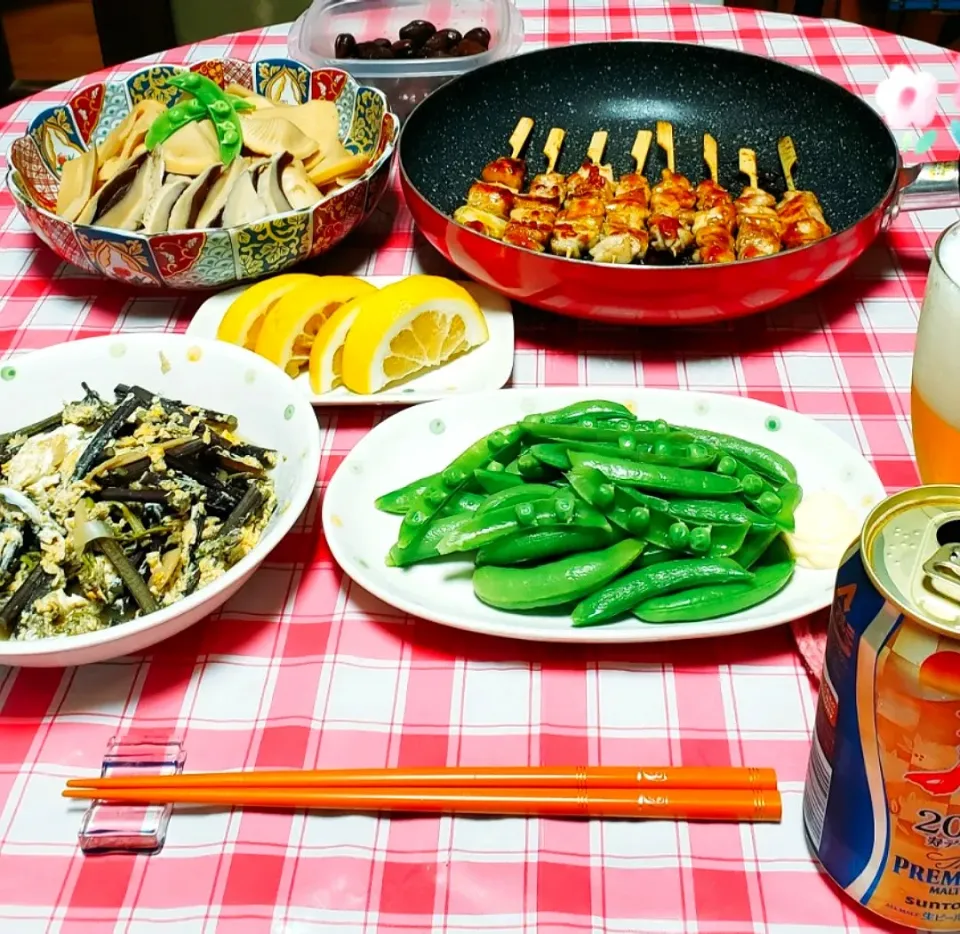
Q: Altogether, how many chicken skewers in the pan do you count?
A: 8